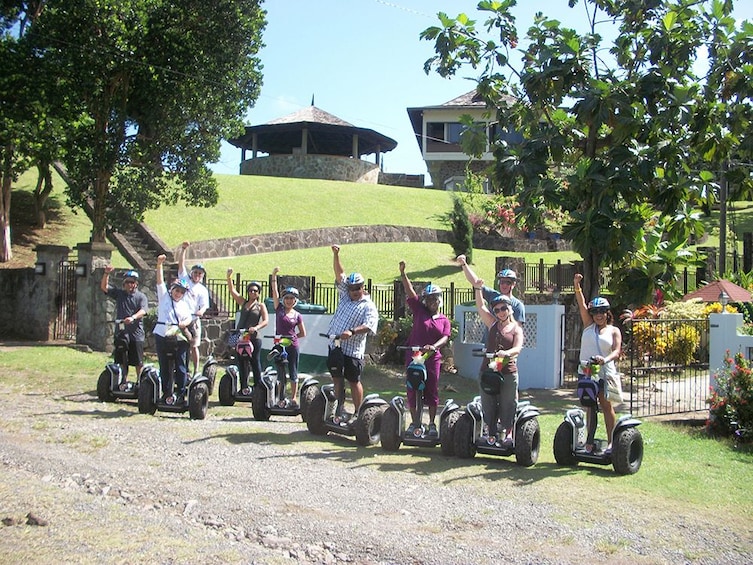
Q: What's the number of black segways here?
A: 10